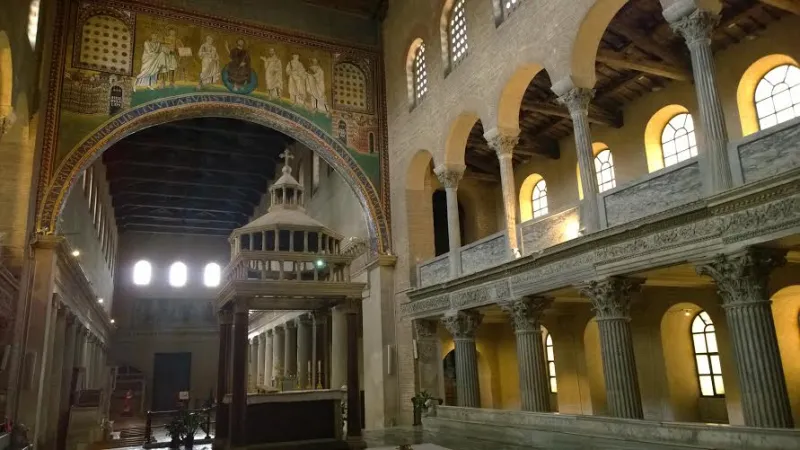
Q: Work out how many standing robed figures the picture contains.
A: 6